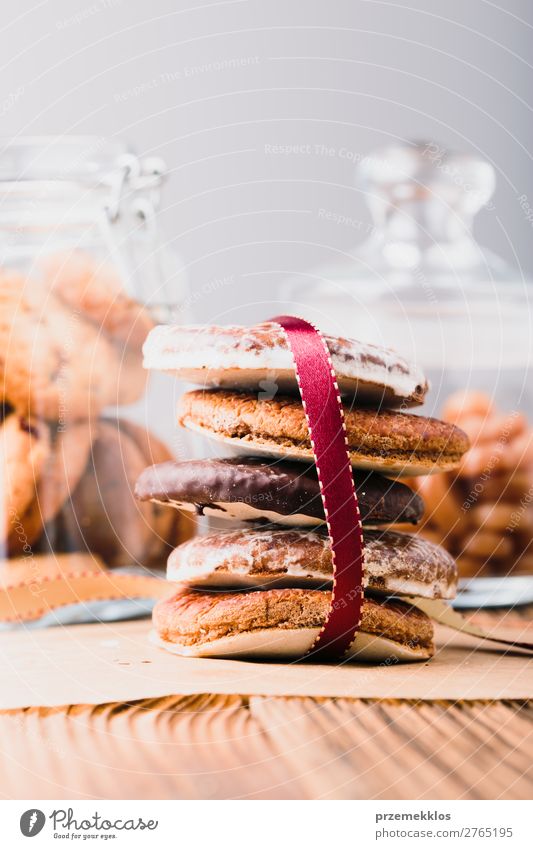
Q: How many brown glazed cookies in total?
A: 1